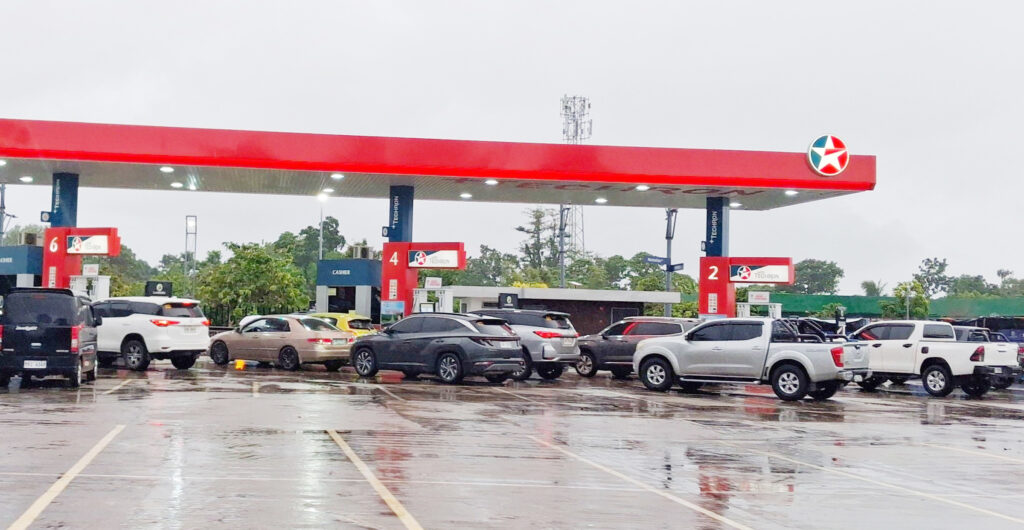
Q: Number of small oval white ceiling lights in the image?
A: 12